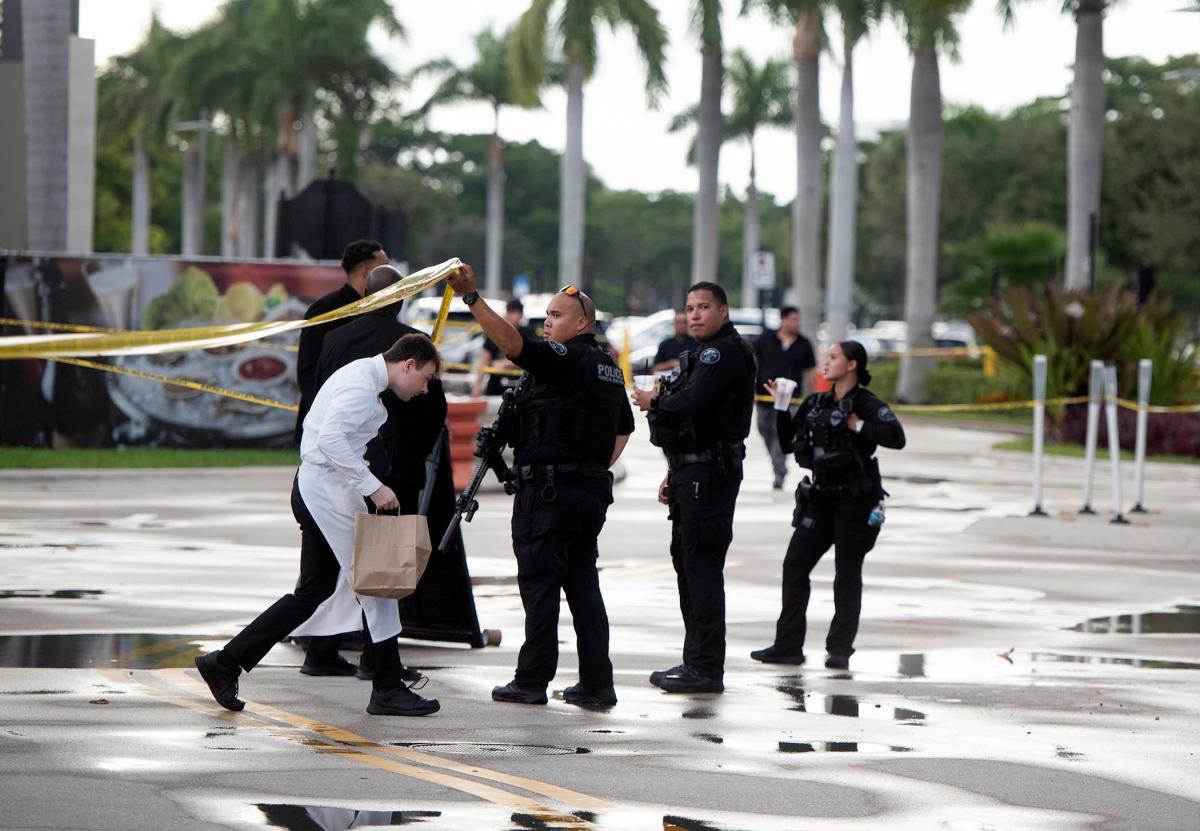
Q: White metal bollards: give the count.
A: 4